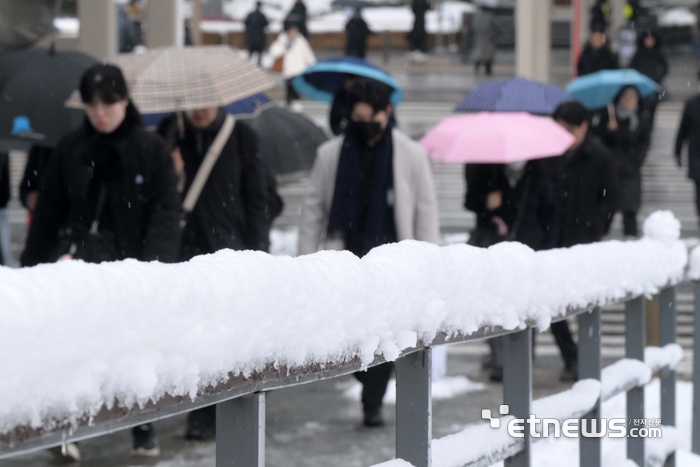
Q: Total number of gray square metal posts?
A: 7